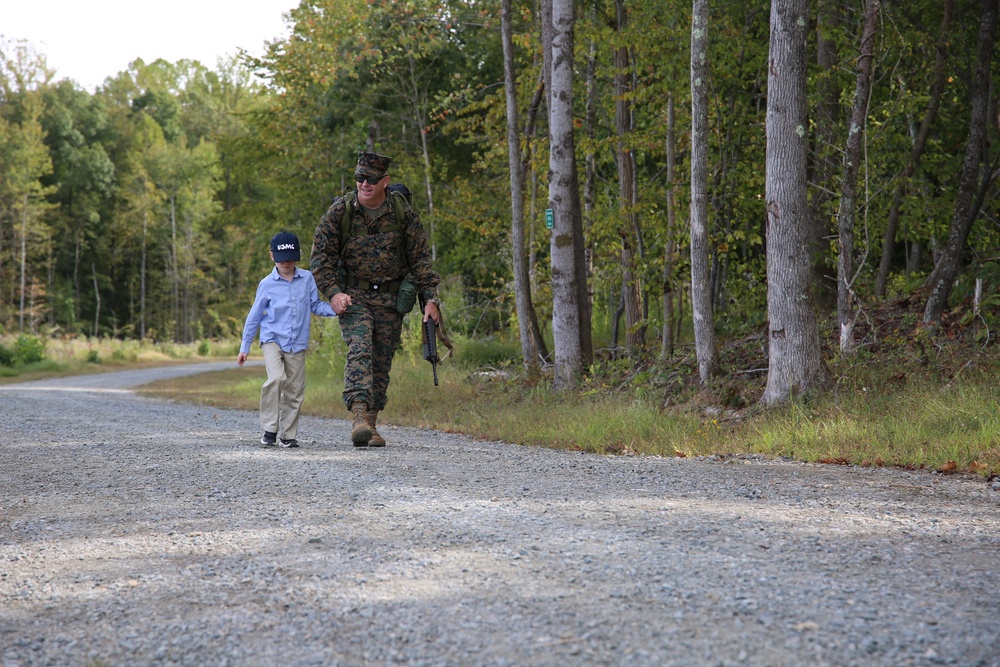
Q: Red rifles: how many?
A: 0